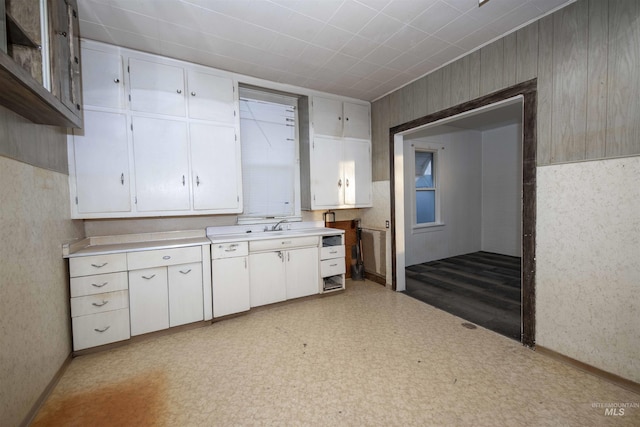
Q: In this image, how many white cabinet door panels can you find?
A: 15